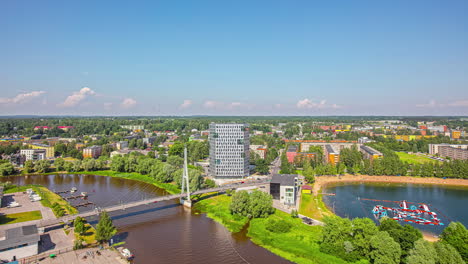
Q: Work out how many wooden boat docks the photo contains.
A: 3